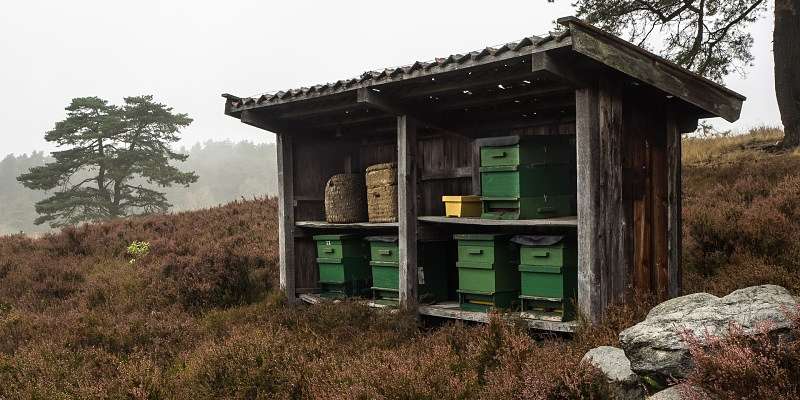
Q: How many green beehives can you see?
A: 5